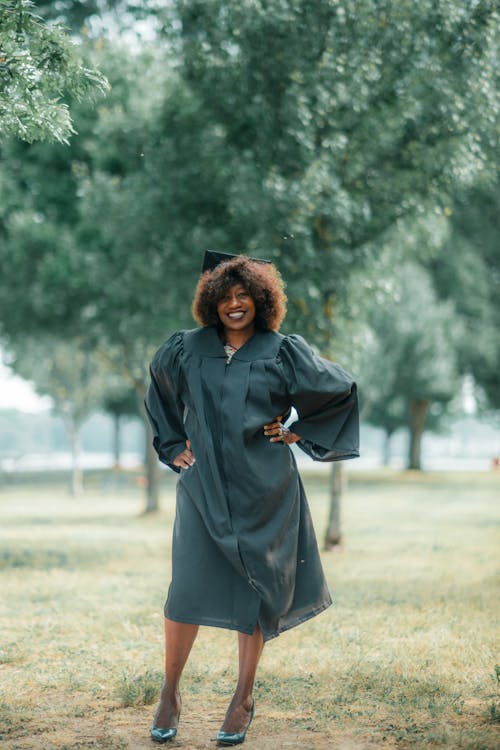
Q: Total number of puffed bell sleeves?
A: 2